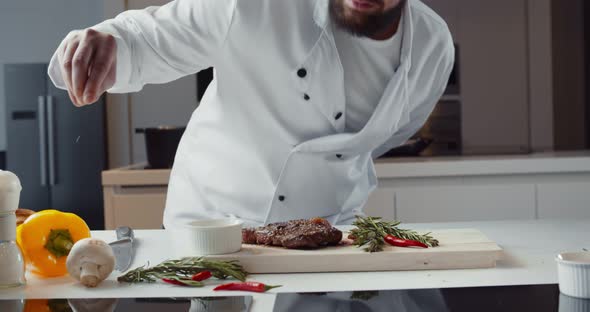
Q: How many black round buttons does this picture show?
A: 5